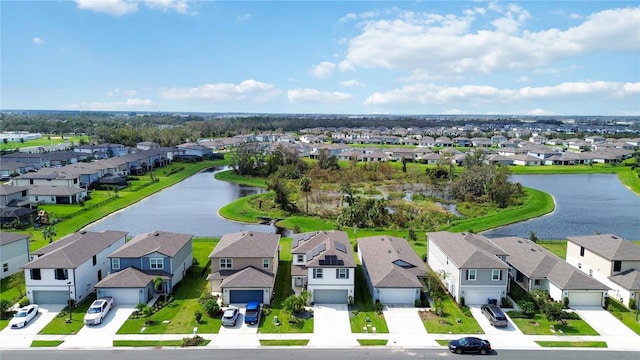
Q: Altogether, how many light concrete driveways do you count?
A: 7